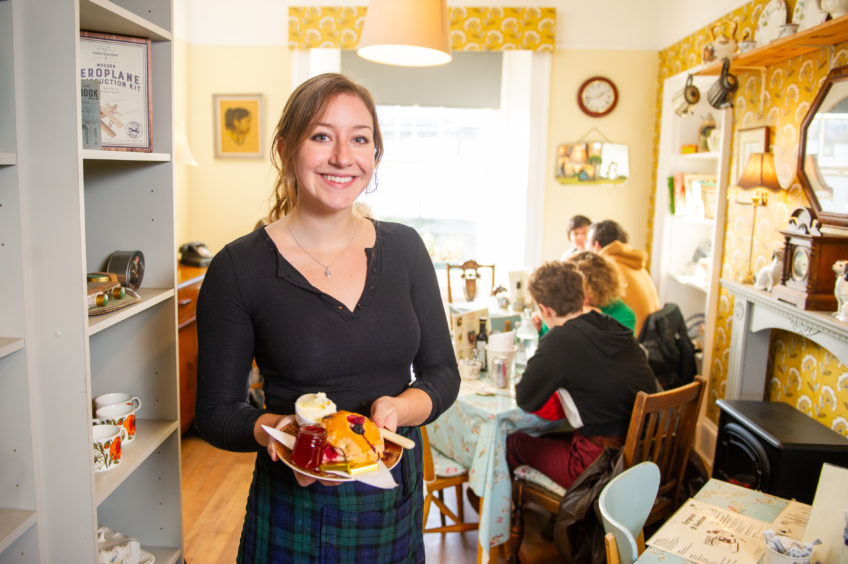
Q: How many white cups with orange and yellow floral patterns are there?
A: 3